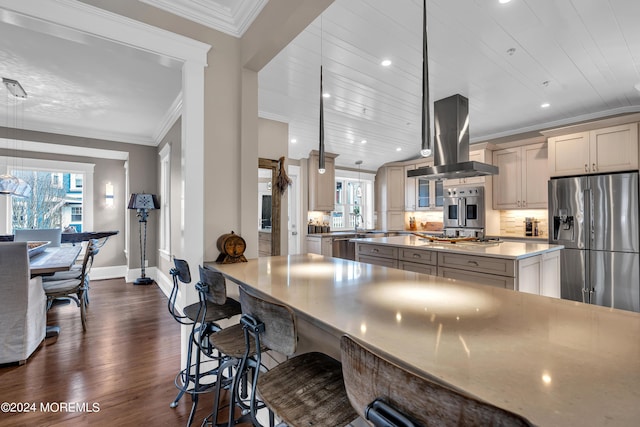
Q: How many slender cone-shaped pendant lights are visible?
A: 2